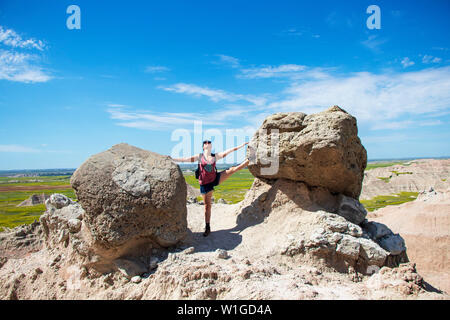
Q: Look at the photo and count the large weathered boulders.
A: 2